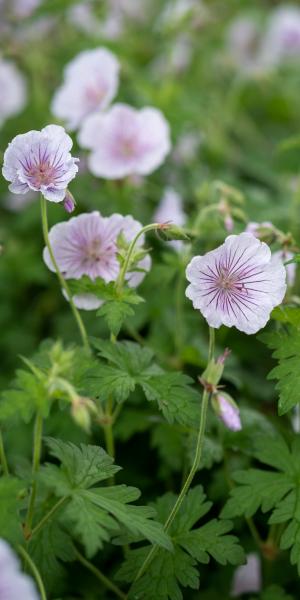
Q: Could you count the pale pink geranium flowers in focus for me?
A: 2